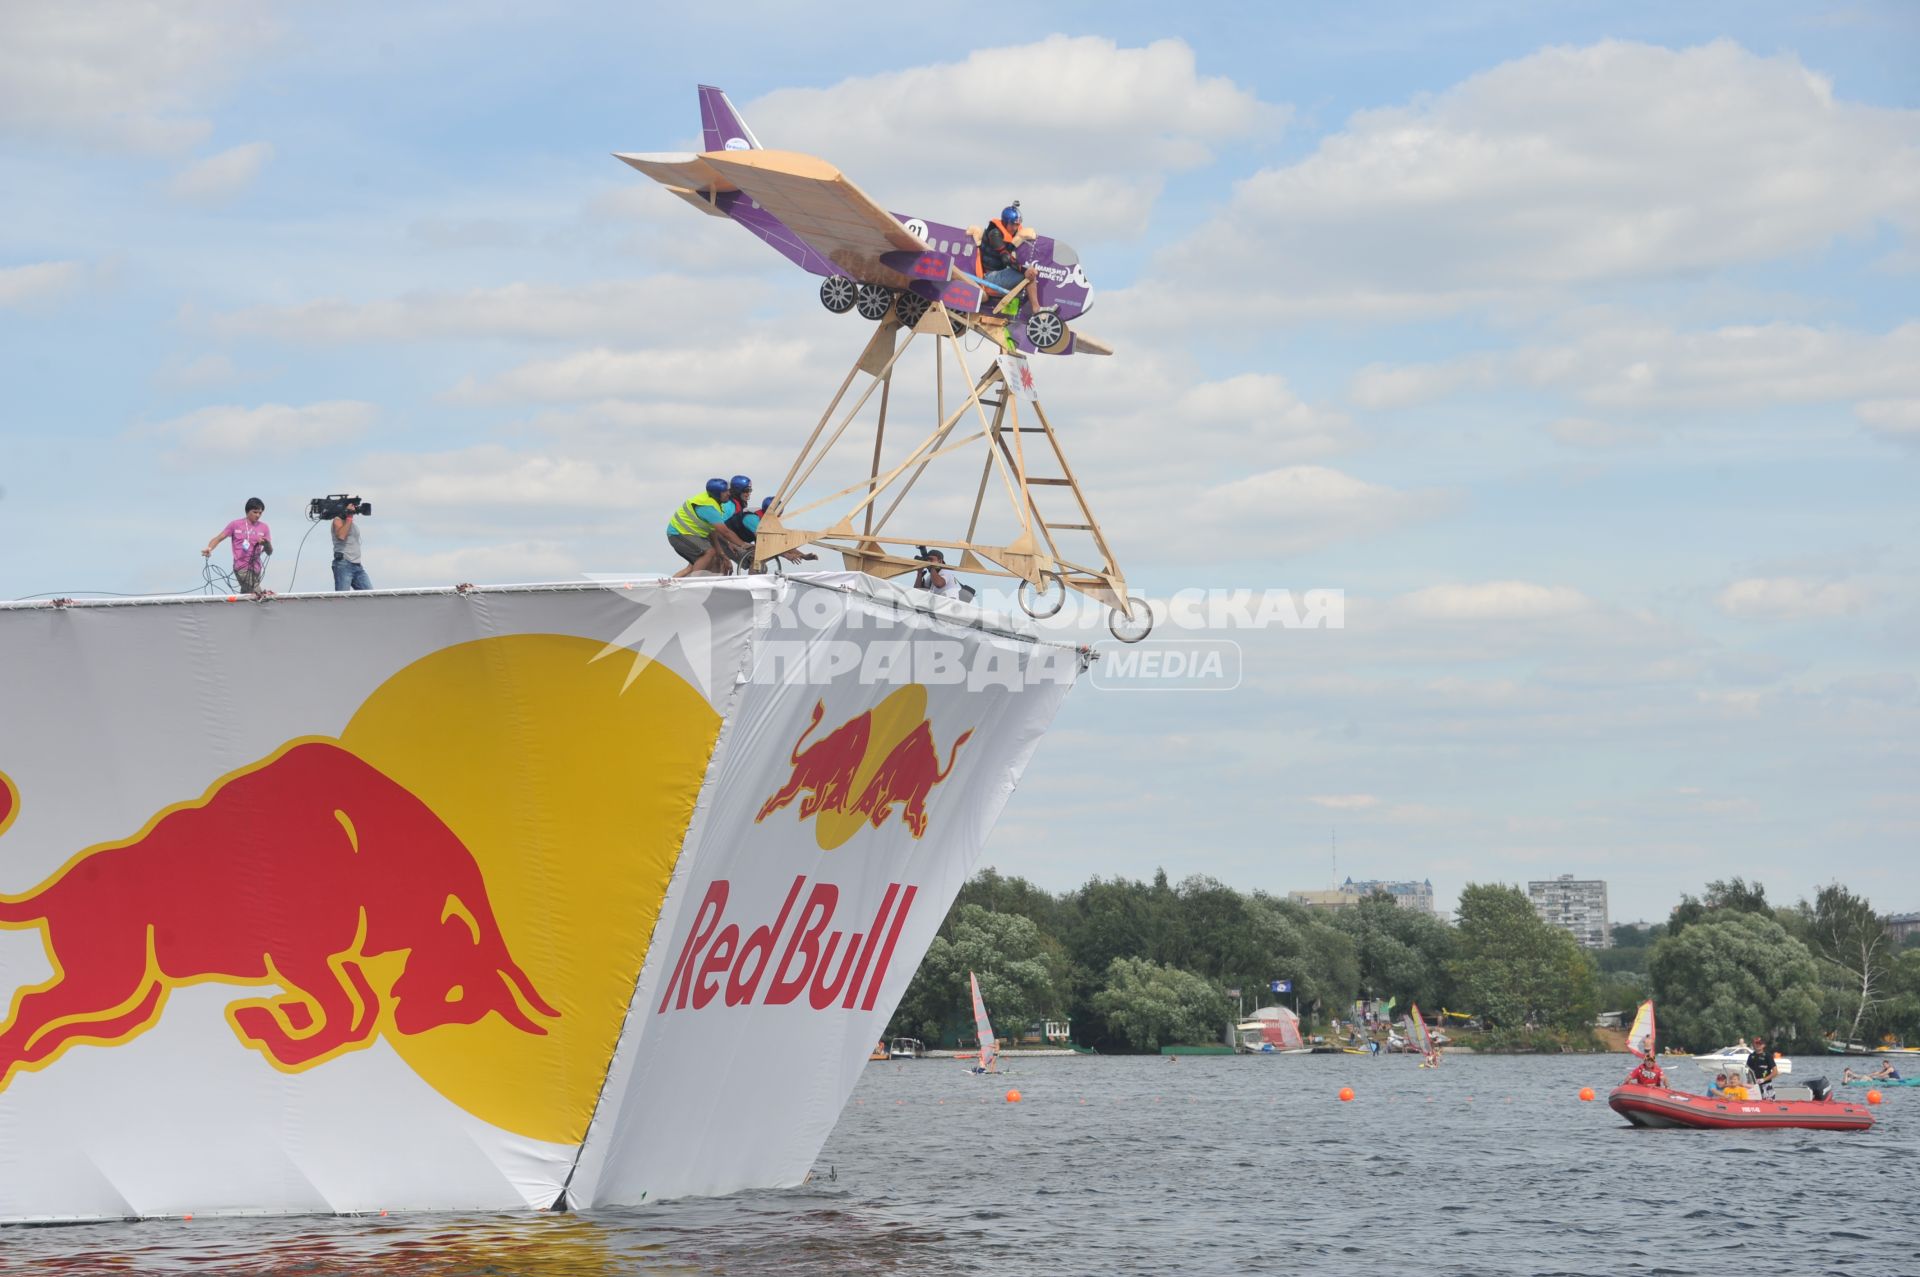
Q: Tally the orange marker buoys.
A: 4